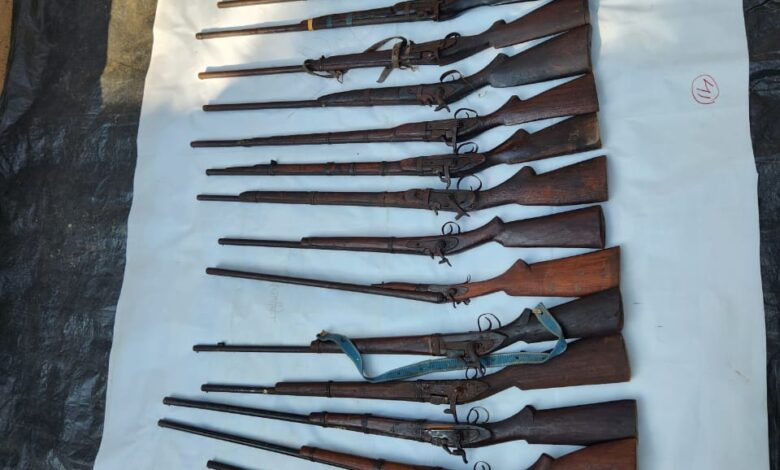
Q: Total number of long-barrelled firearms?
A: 14